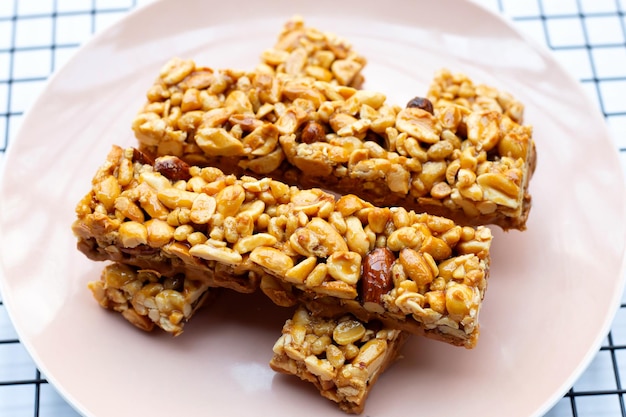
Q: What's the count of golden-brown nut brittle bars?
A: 4